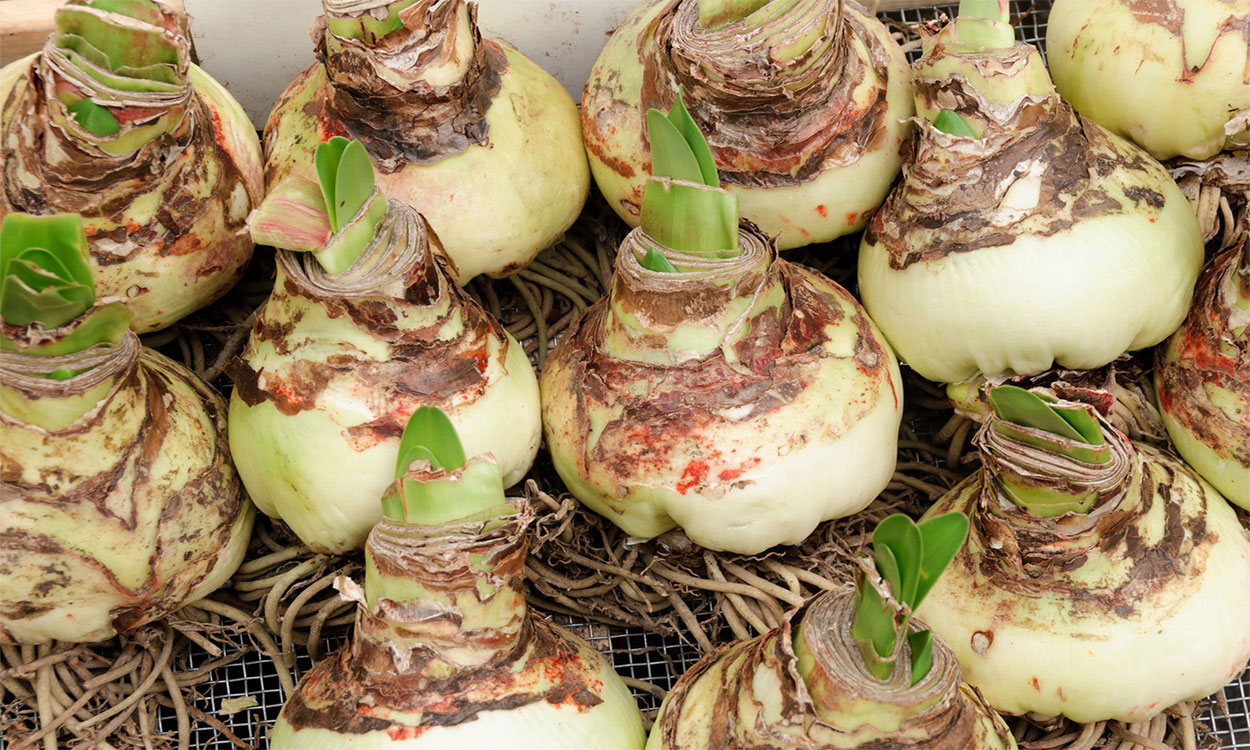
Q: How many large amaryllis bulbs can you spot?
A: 12